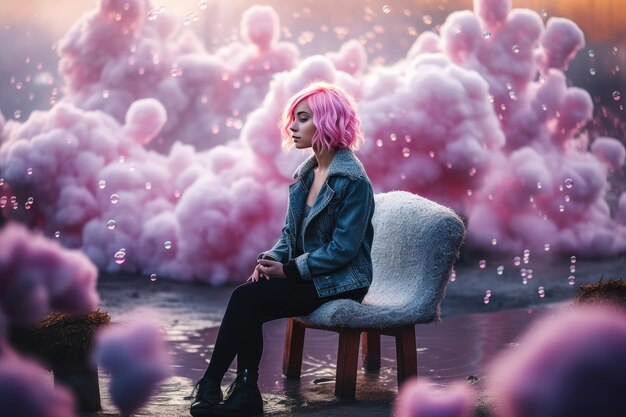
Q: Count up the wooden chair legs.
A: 4